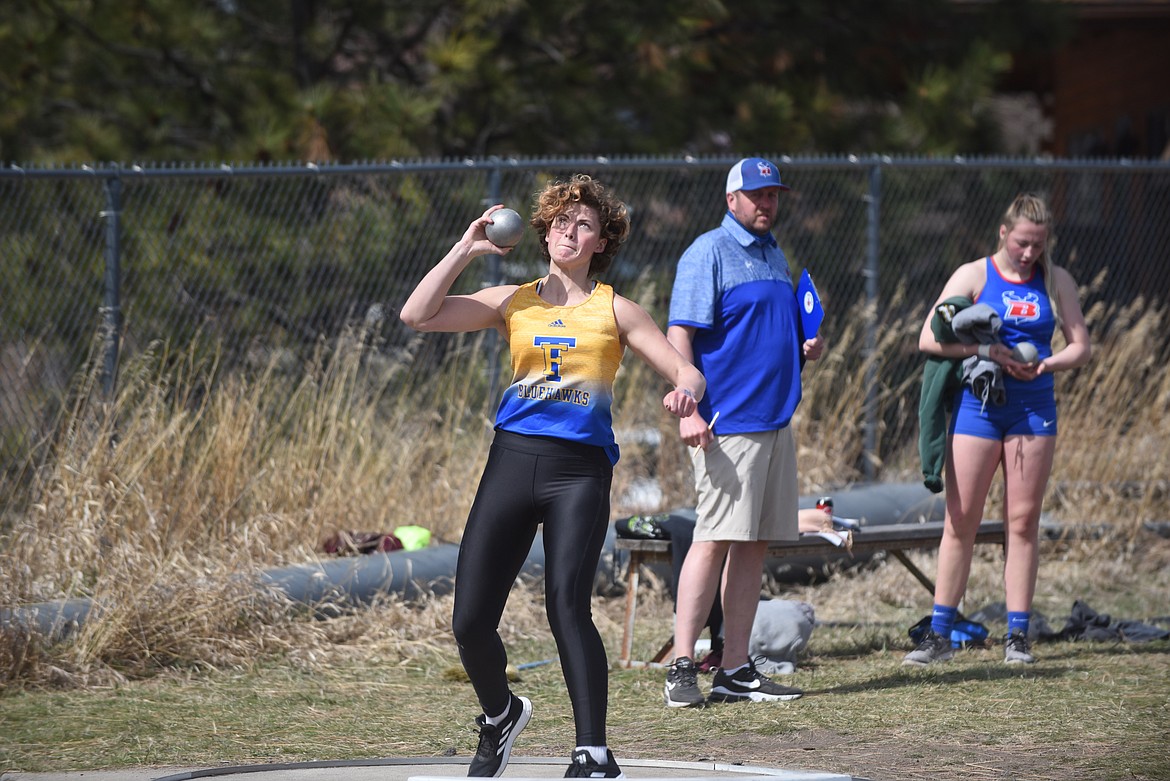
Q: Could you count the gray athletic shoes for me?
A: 2